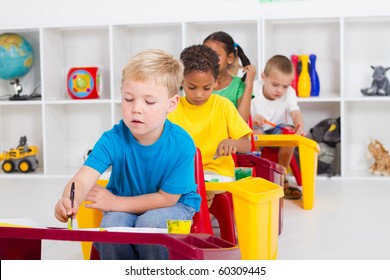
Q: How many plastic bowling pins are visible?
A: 3